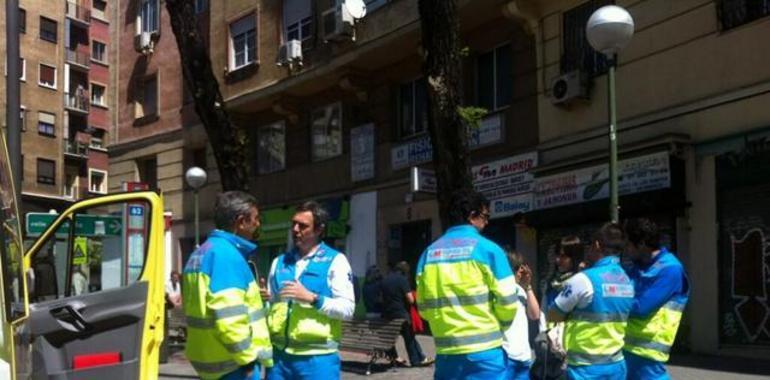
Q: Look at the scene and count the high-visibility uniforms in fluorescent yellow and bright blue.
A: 5